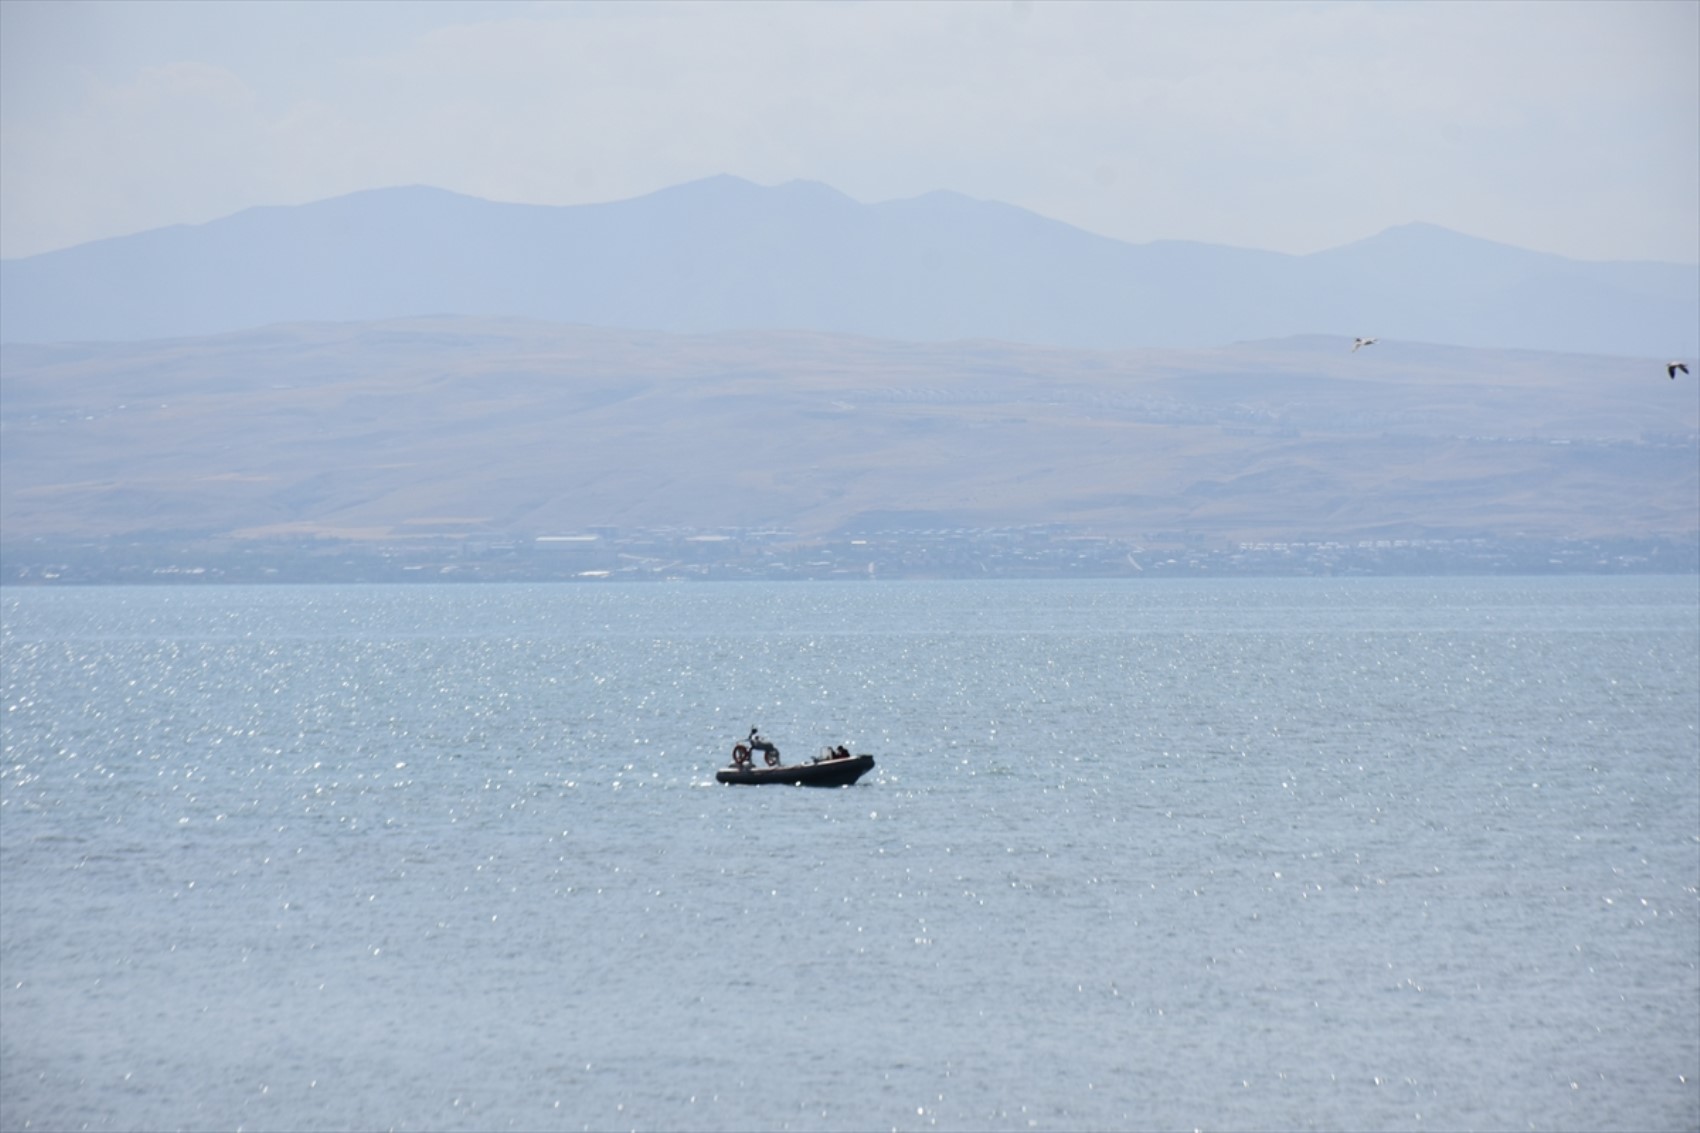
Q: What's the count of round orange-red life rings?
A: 2